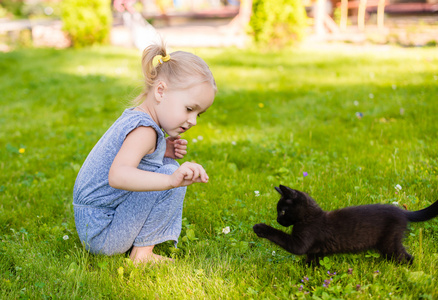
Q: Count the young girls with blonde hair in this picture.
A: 1